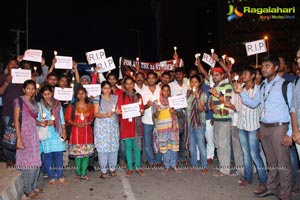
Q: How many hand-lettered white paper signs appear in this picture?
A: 11